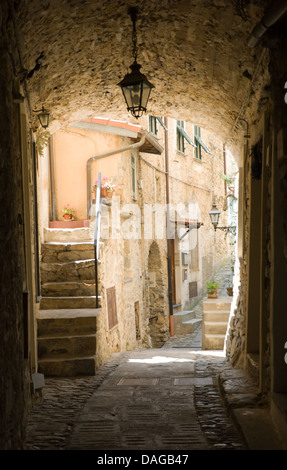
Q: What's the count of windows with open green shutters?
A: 3